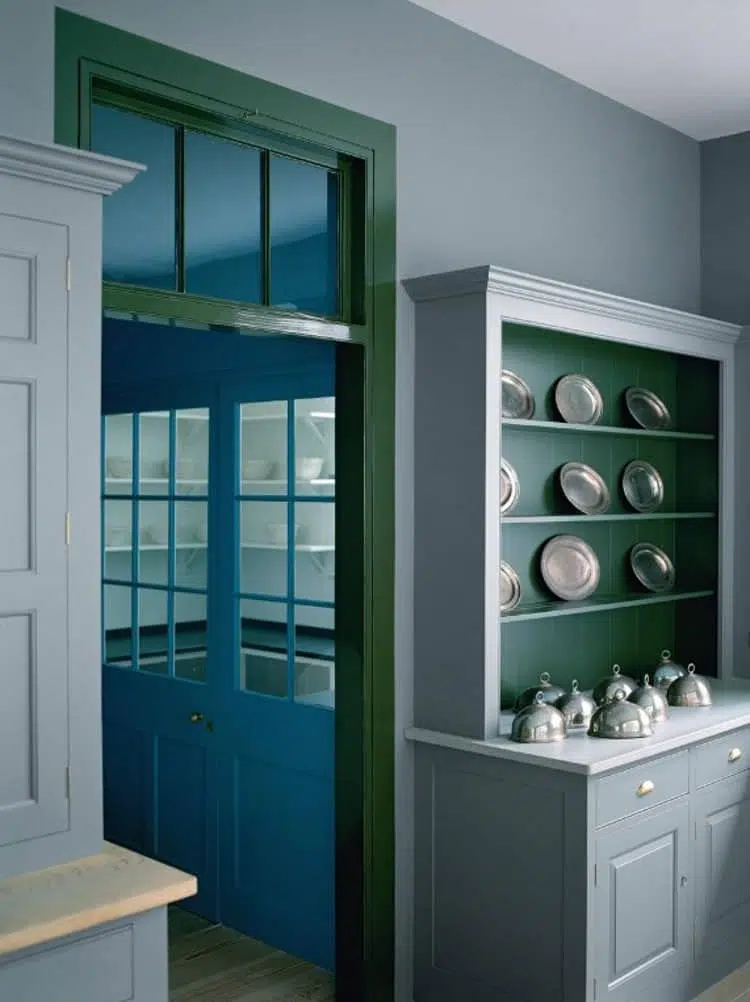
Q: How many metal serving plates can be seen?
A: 9